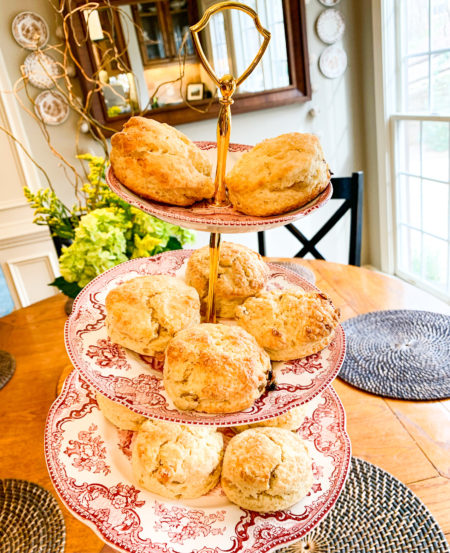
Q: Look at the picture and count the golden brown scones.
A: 10